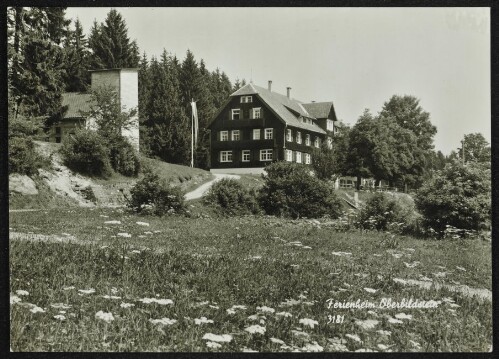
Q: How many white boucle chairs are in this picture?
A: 0